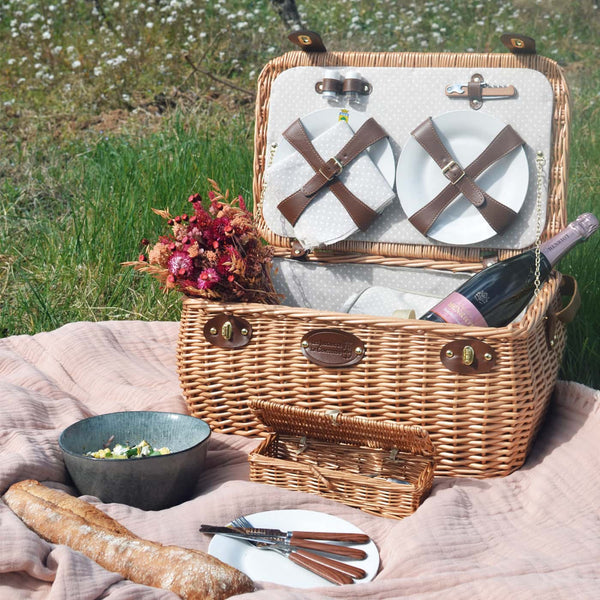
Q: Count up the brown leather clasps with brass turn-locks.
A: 2